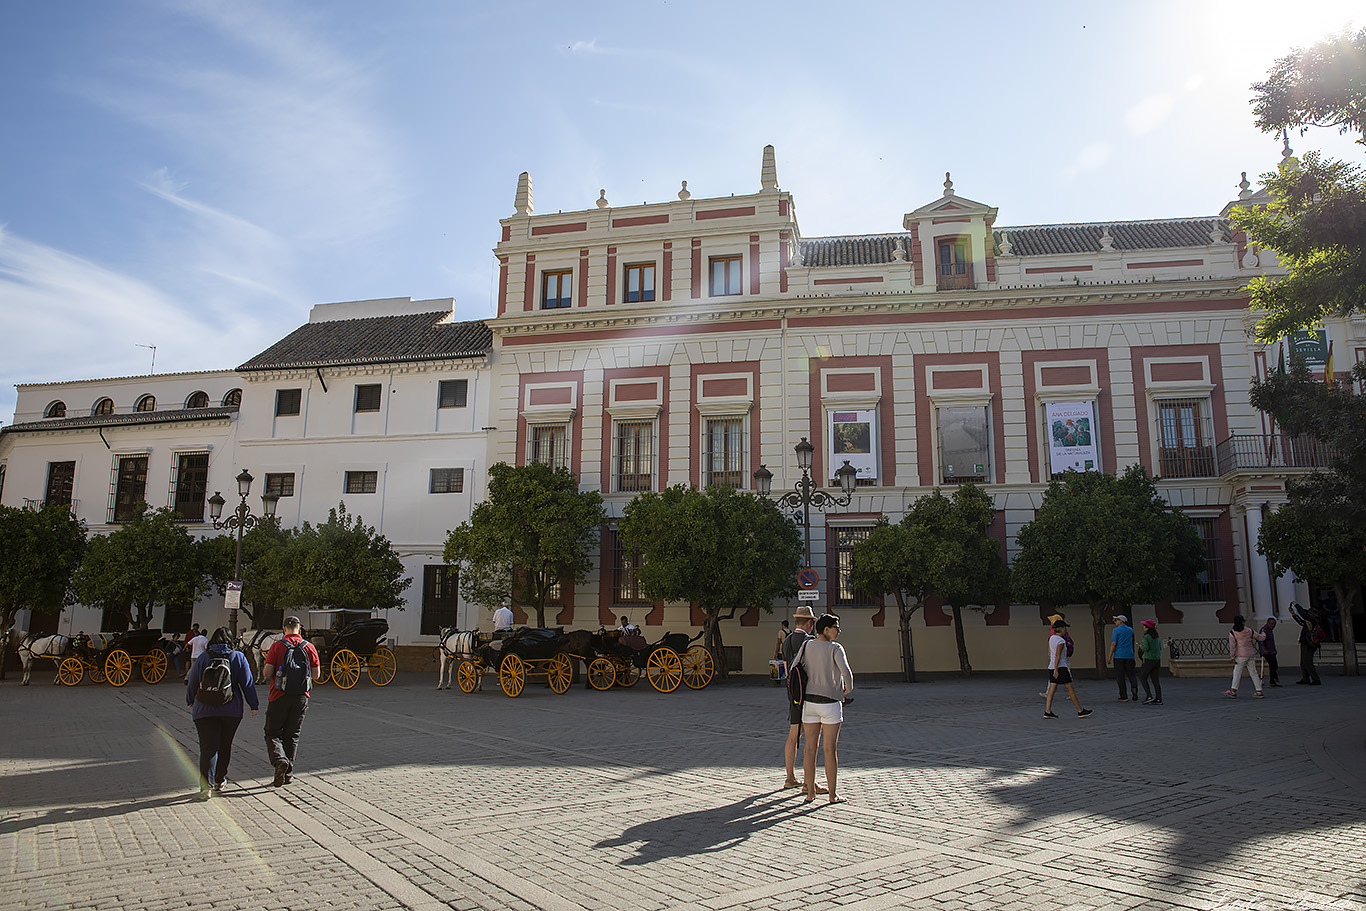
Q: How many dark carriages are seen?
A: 4